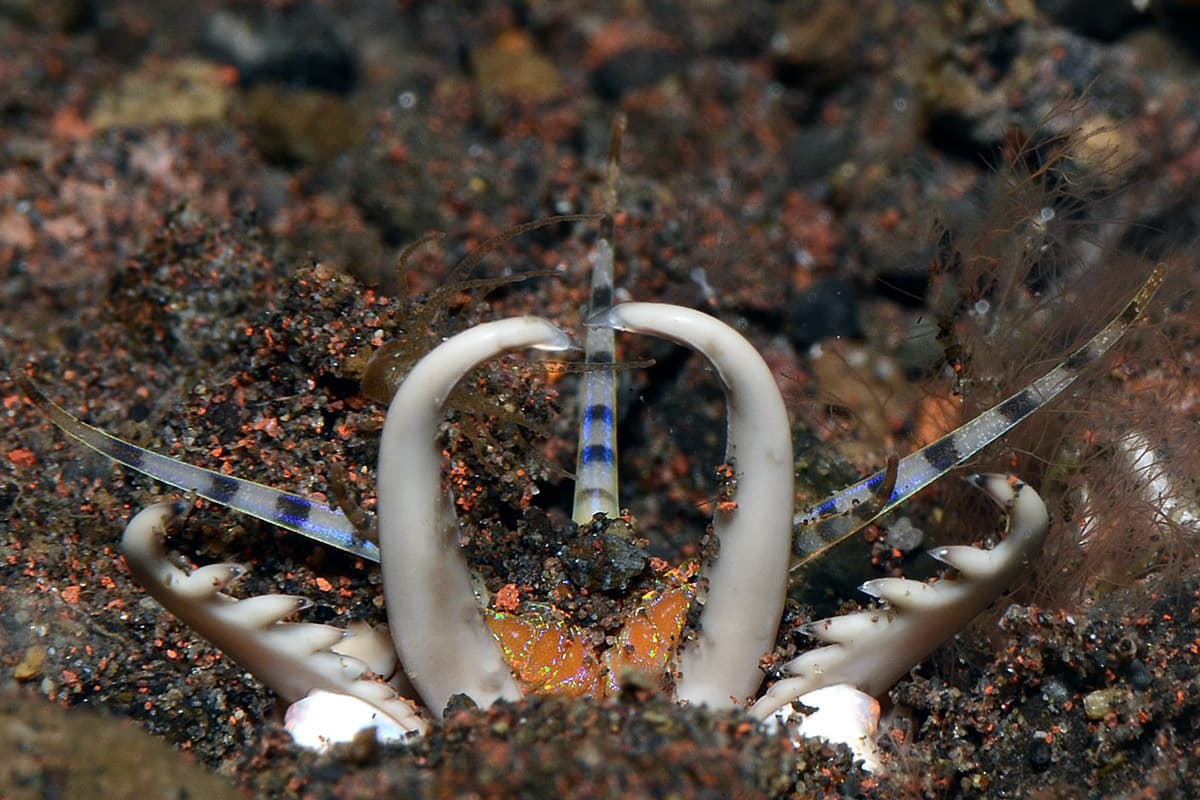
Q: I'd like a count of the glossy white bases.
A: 2